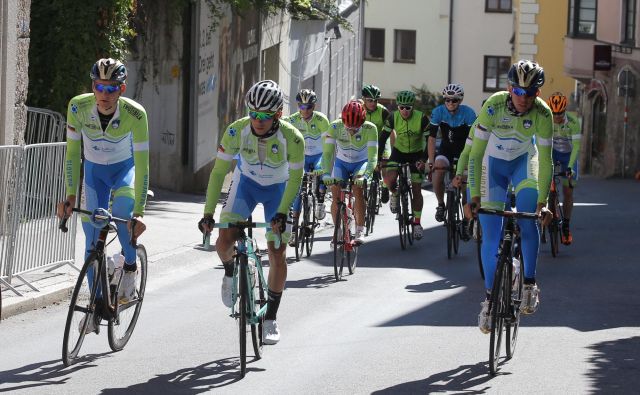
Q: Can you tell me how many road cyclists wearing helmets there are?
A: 9